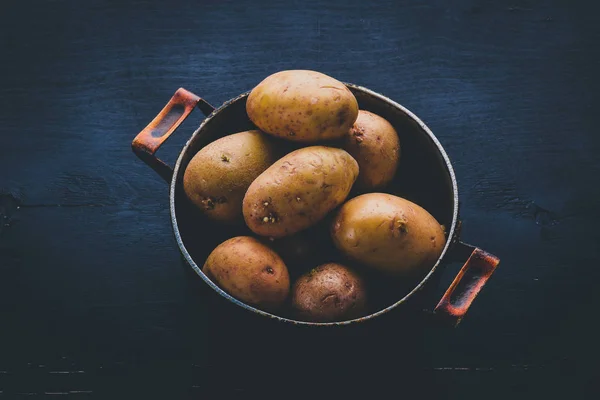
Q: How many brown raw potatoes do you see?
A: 7